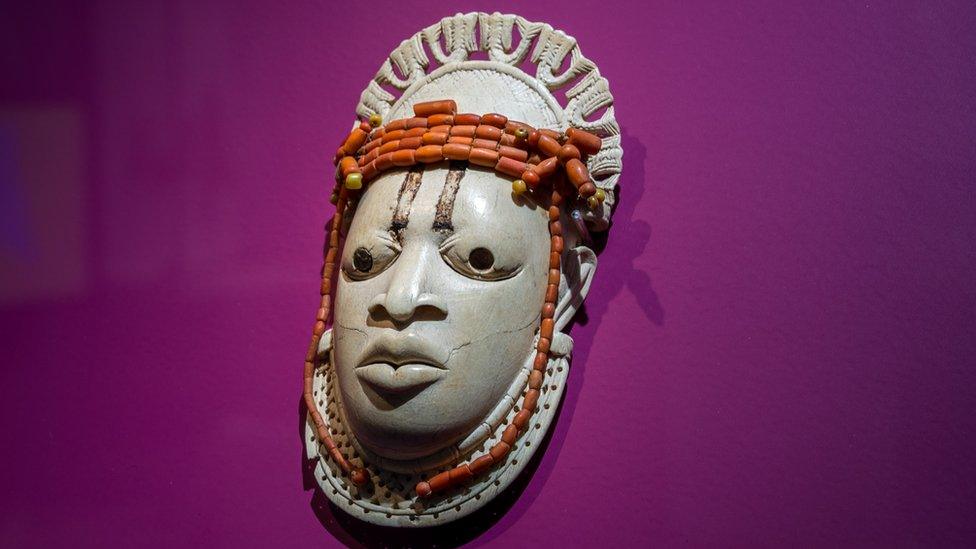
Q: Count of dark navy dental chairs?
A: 0